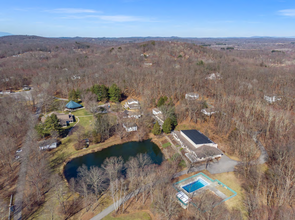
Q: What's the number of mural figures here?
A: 0